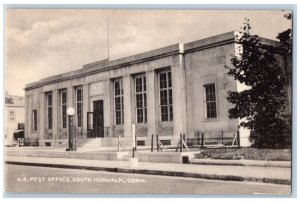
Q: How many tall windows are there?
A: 6